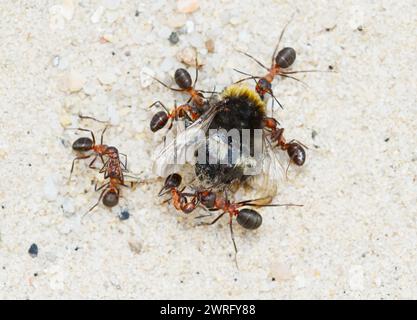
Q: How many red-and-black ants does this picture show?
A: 8